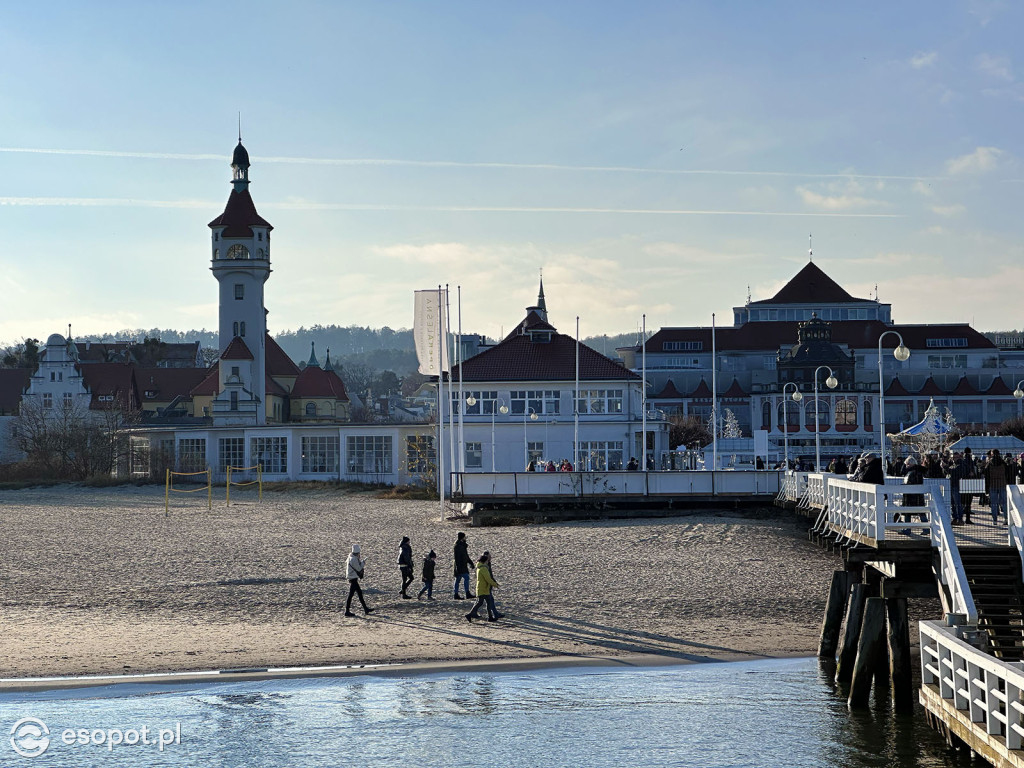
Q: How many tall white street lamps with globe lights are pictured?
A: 7